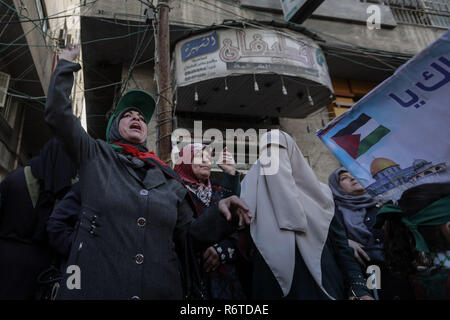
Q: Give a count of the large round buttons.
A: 4